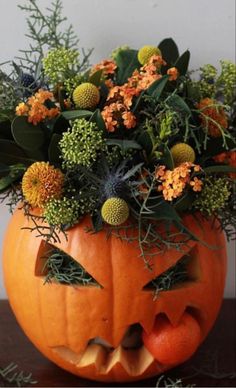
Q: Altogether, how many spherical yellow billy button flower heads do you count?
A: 4